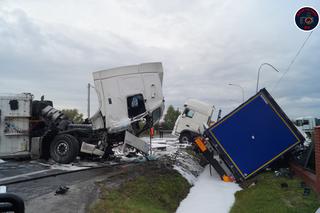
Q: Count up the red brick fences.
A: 1